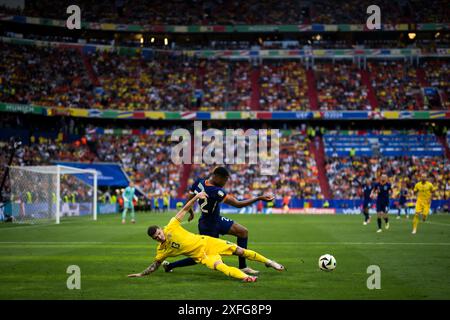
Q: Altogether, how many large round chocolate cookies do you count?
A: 0